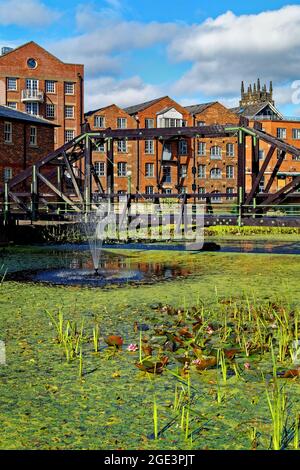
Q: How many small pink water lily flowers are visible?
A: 4